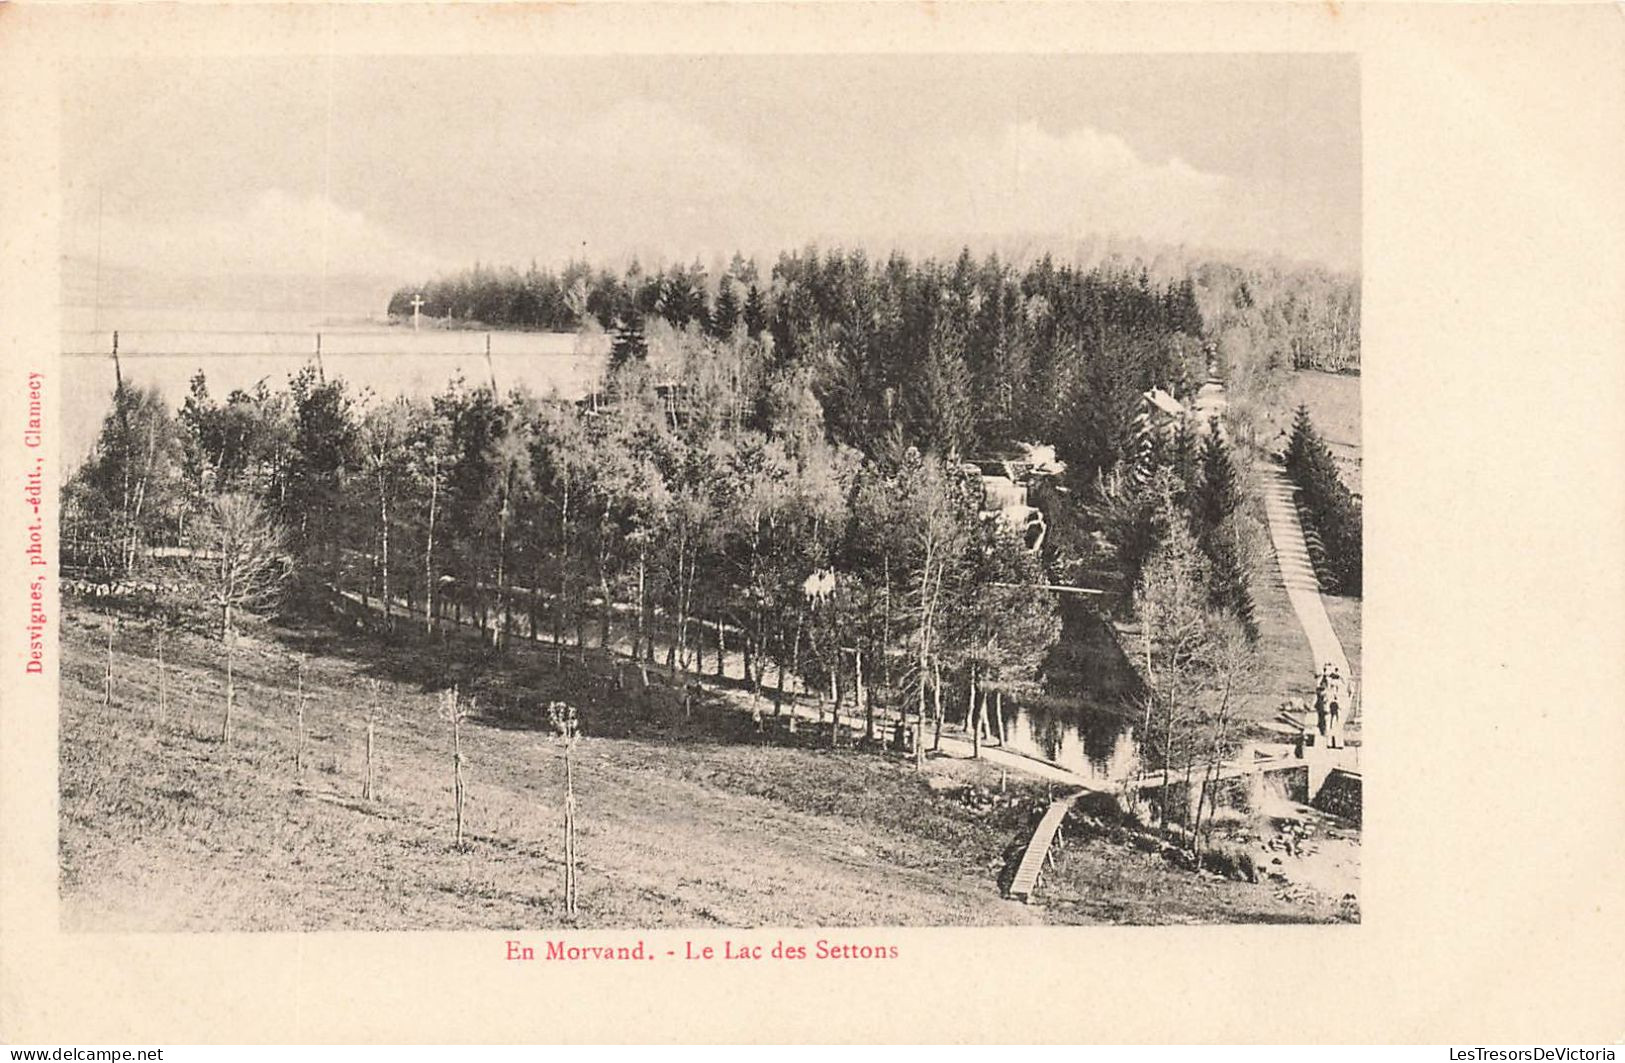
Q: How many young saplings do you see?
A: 7